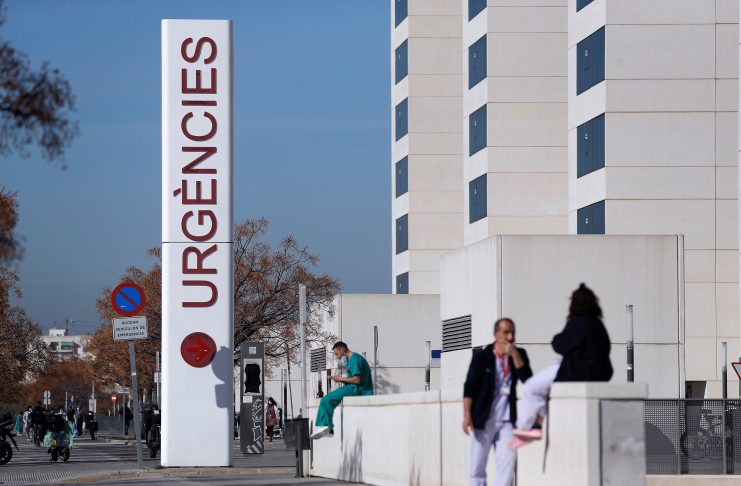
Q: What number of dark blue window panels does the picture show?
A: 14